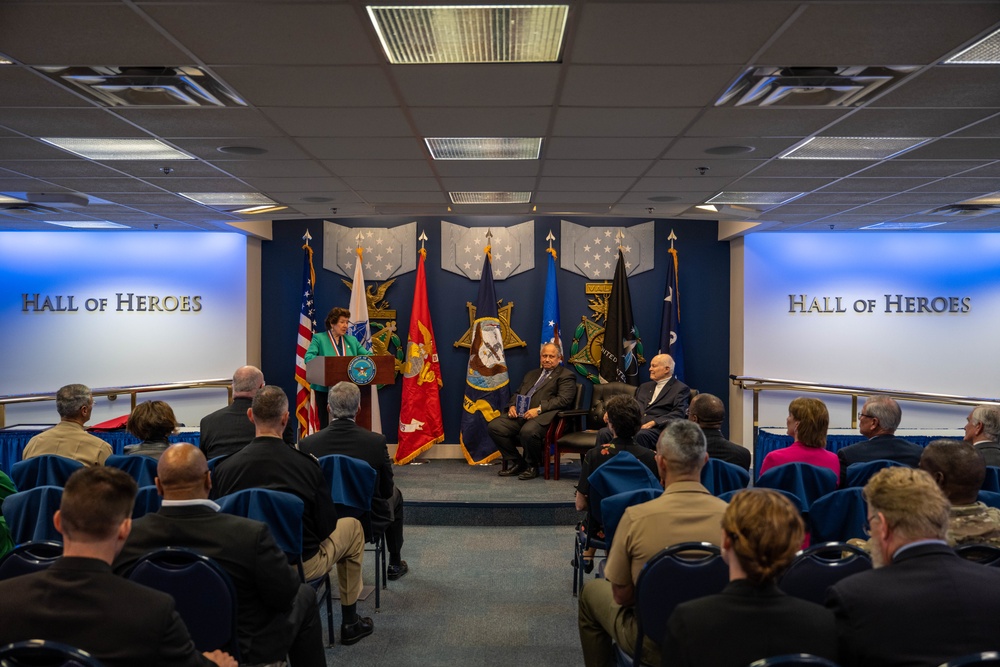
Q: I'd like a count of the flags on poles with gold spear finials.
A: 7